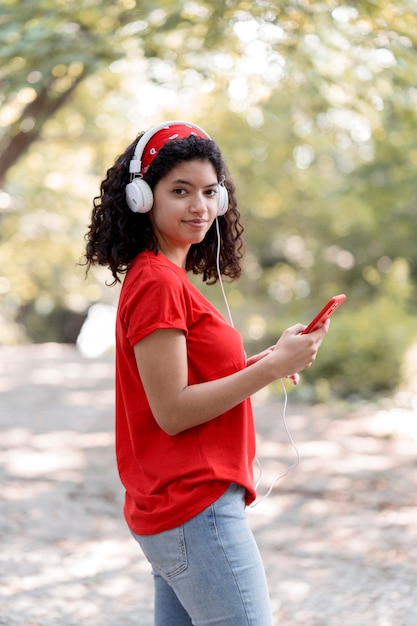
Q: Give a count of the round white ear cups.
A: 2